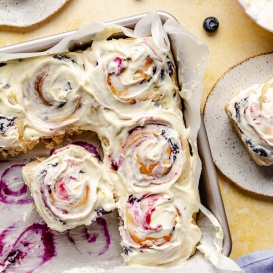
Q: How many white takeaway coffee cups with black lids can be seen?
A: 0